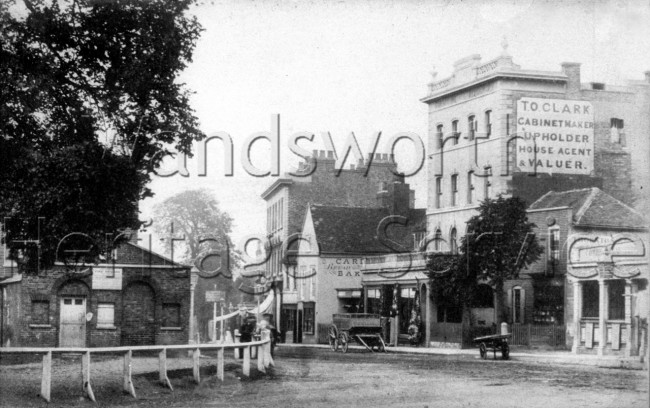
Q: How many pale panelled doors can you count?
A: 1